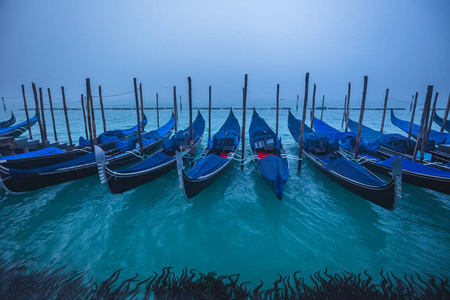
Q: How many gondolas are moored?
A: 12